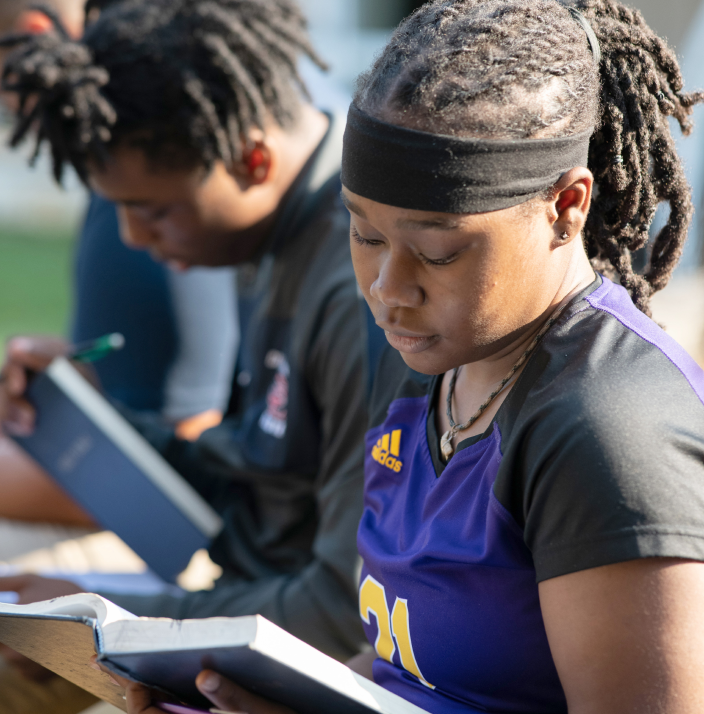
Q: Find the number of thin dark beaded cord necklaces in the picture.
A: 1